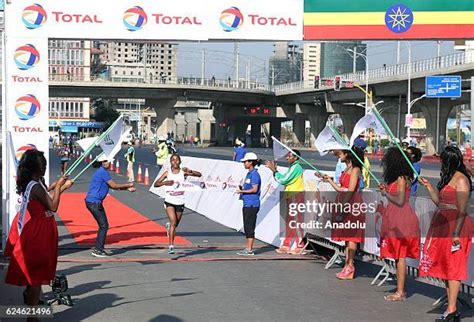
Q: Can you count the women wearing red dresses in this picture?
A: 4